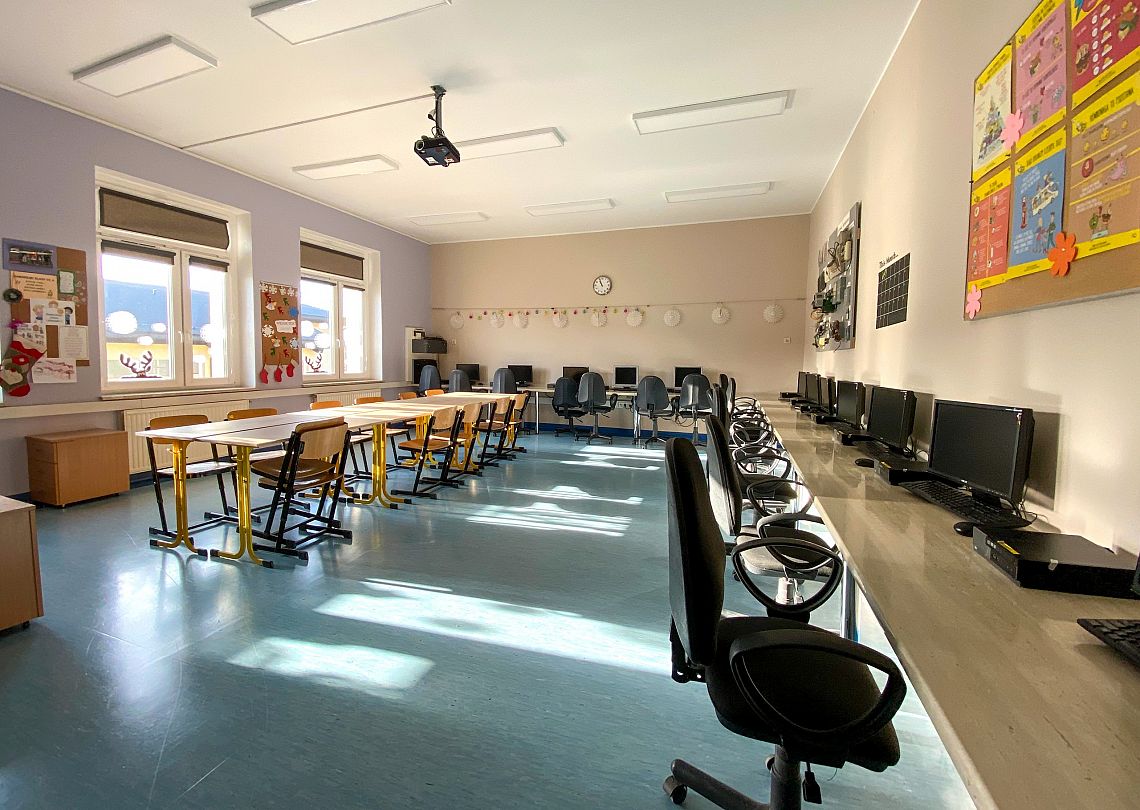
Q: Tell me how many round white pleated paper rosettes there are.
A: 9